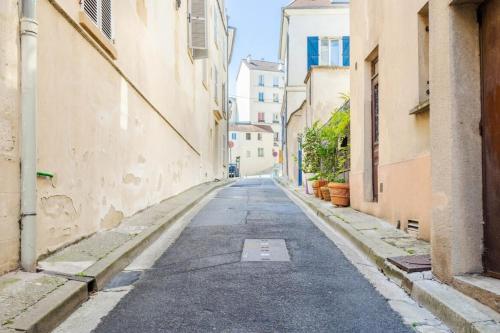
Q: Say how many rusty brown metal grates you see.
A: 1